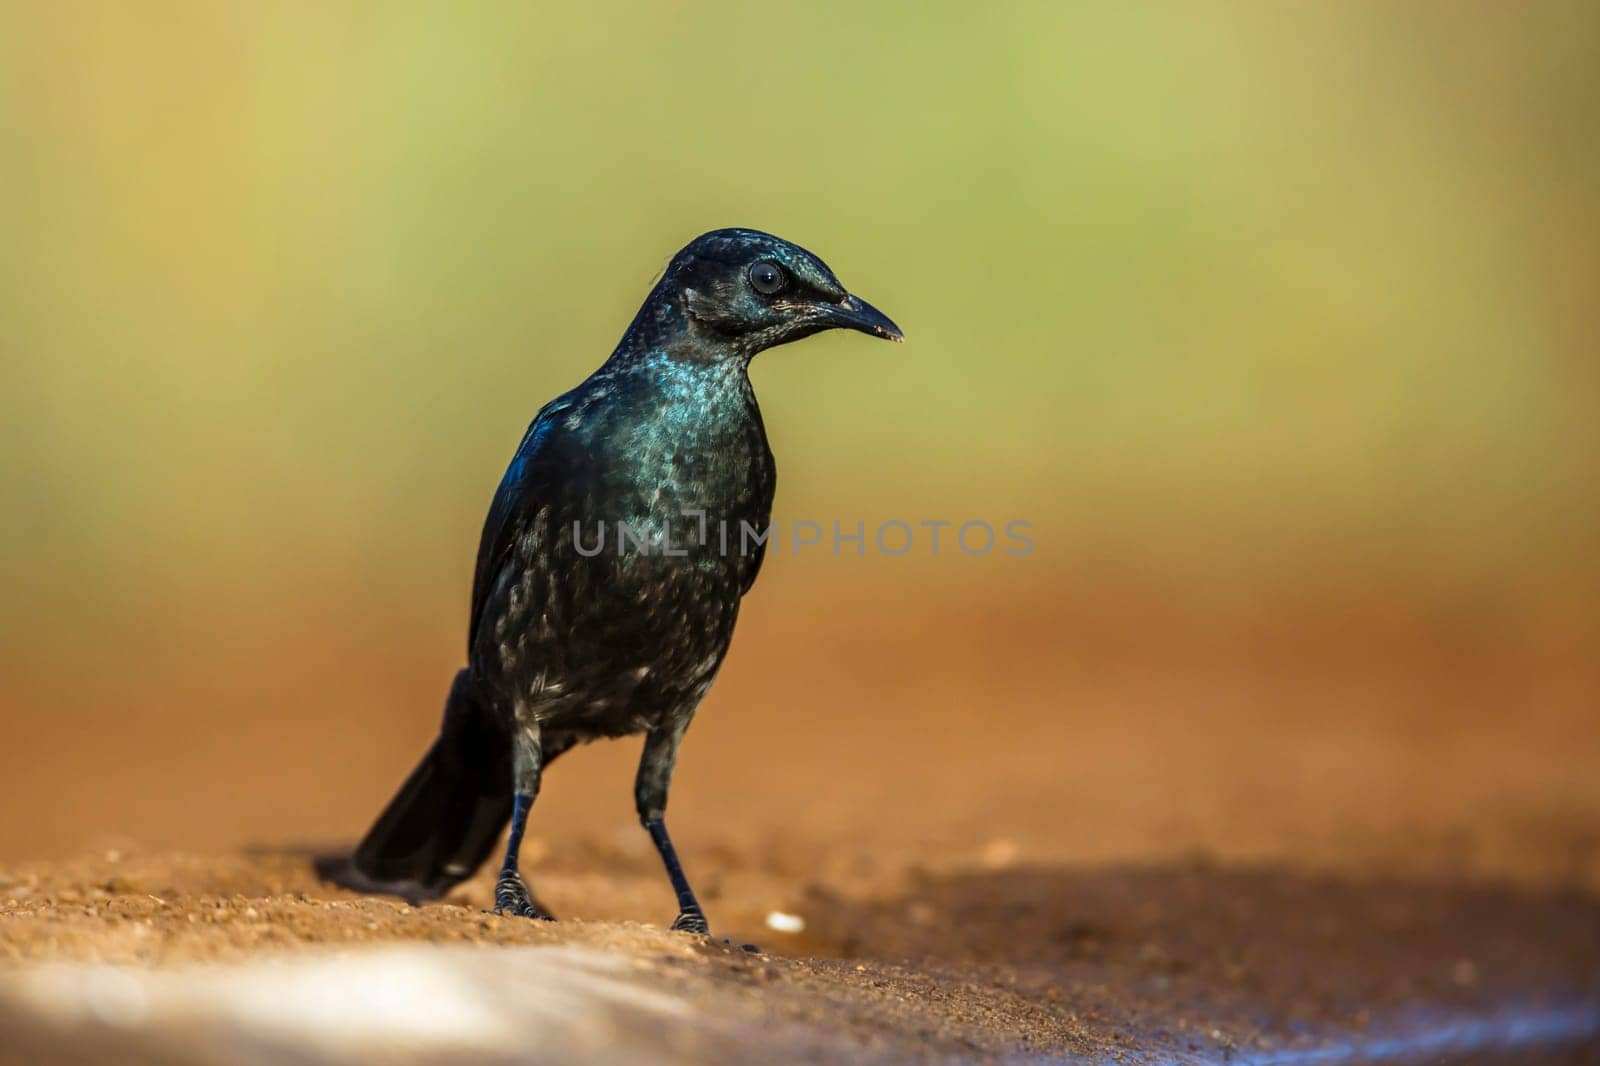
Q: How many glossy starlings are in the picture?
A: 1